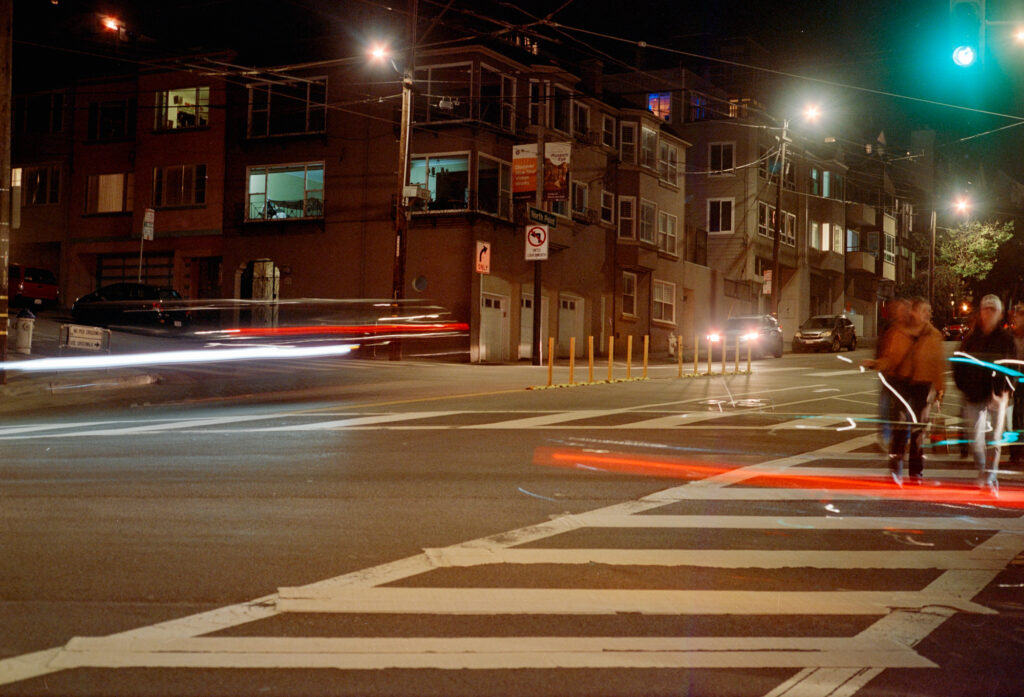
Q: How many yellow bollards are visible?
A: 12